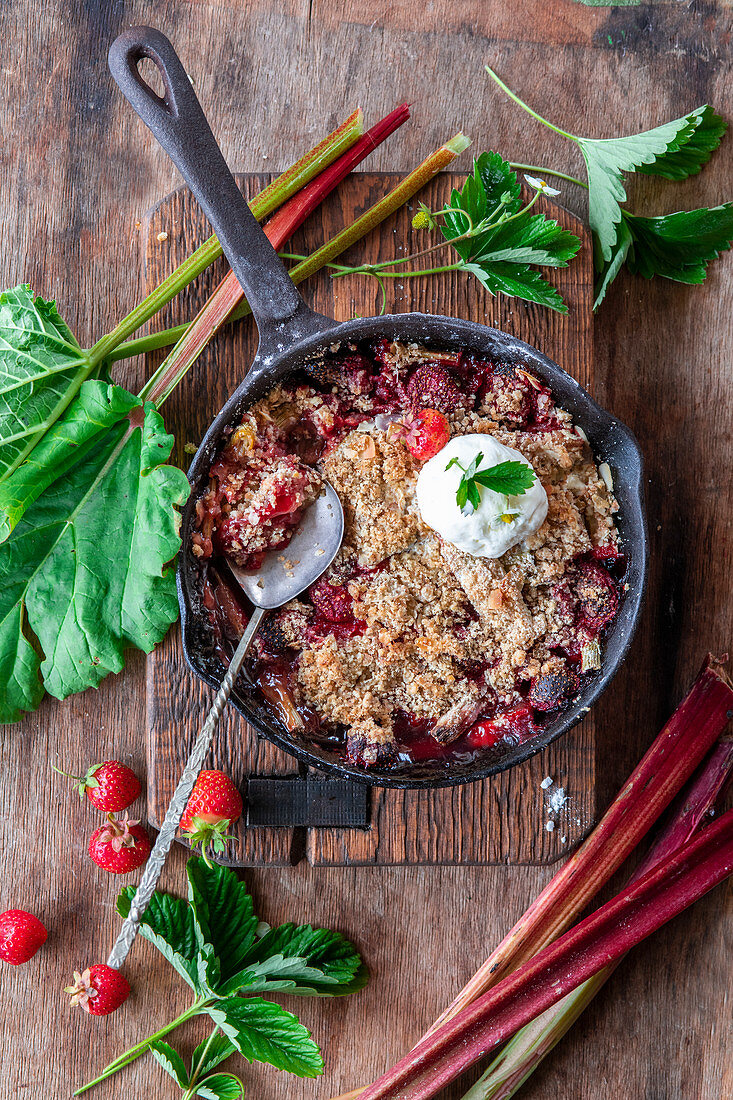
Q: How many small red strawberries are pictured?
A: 6